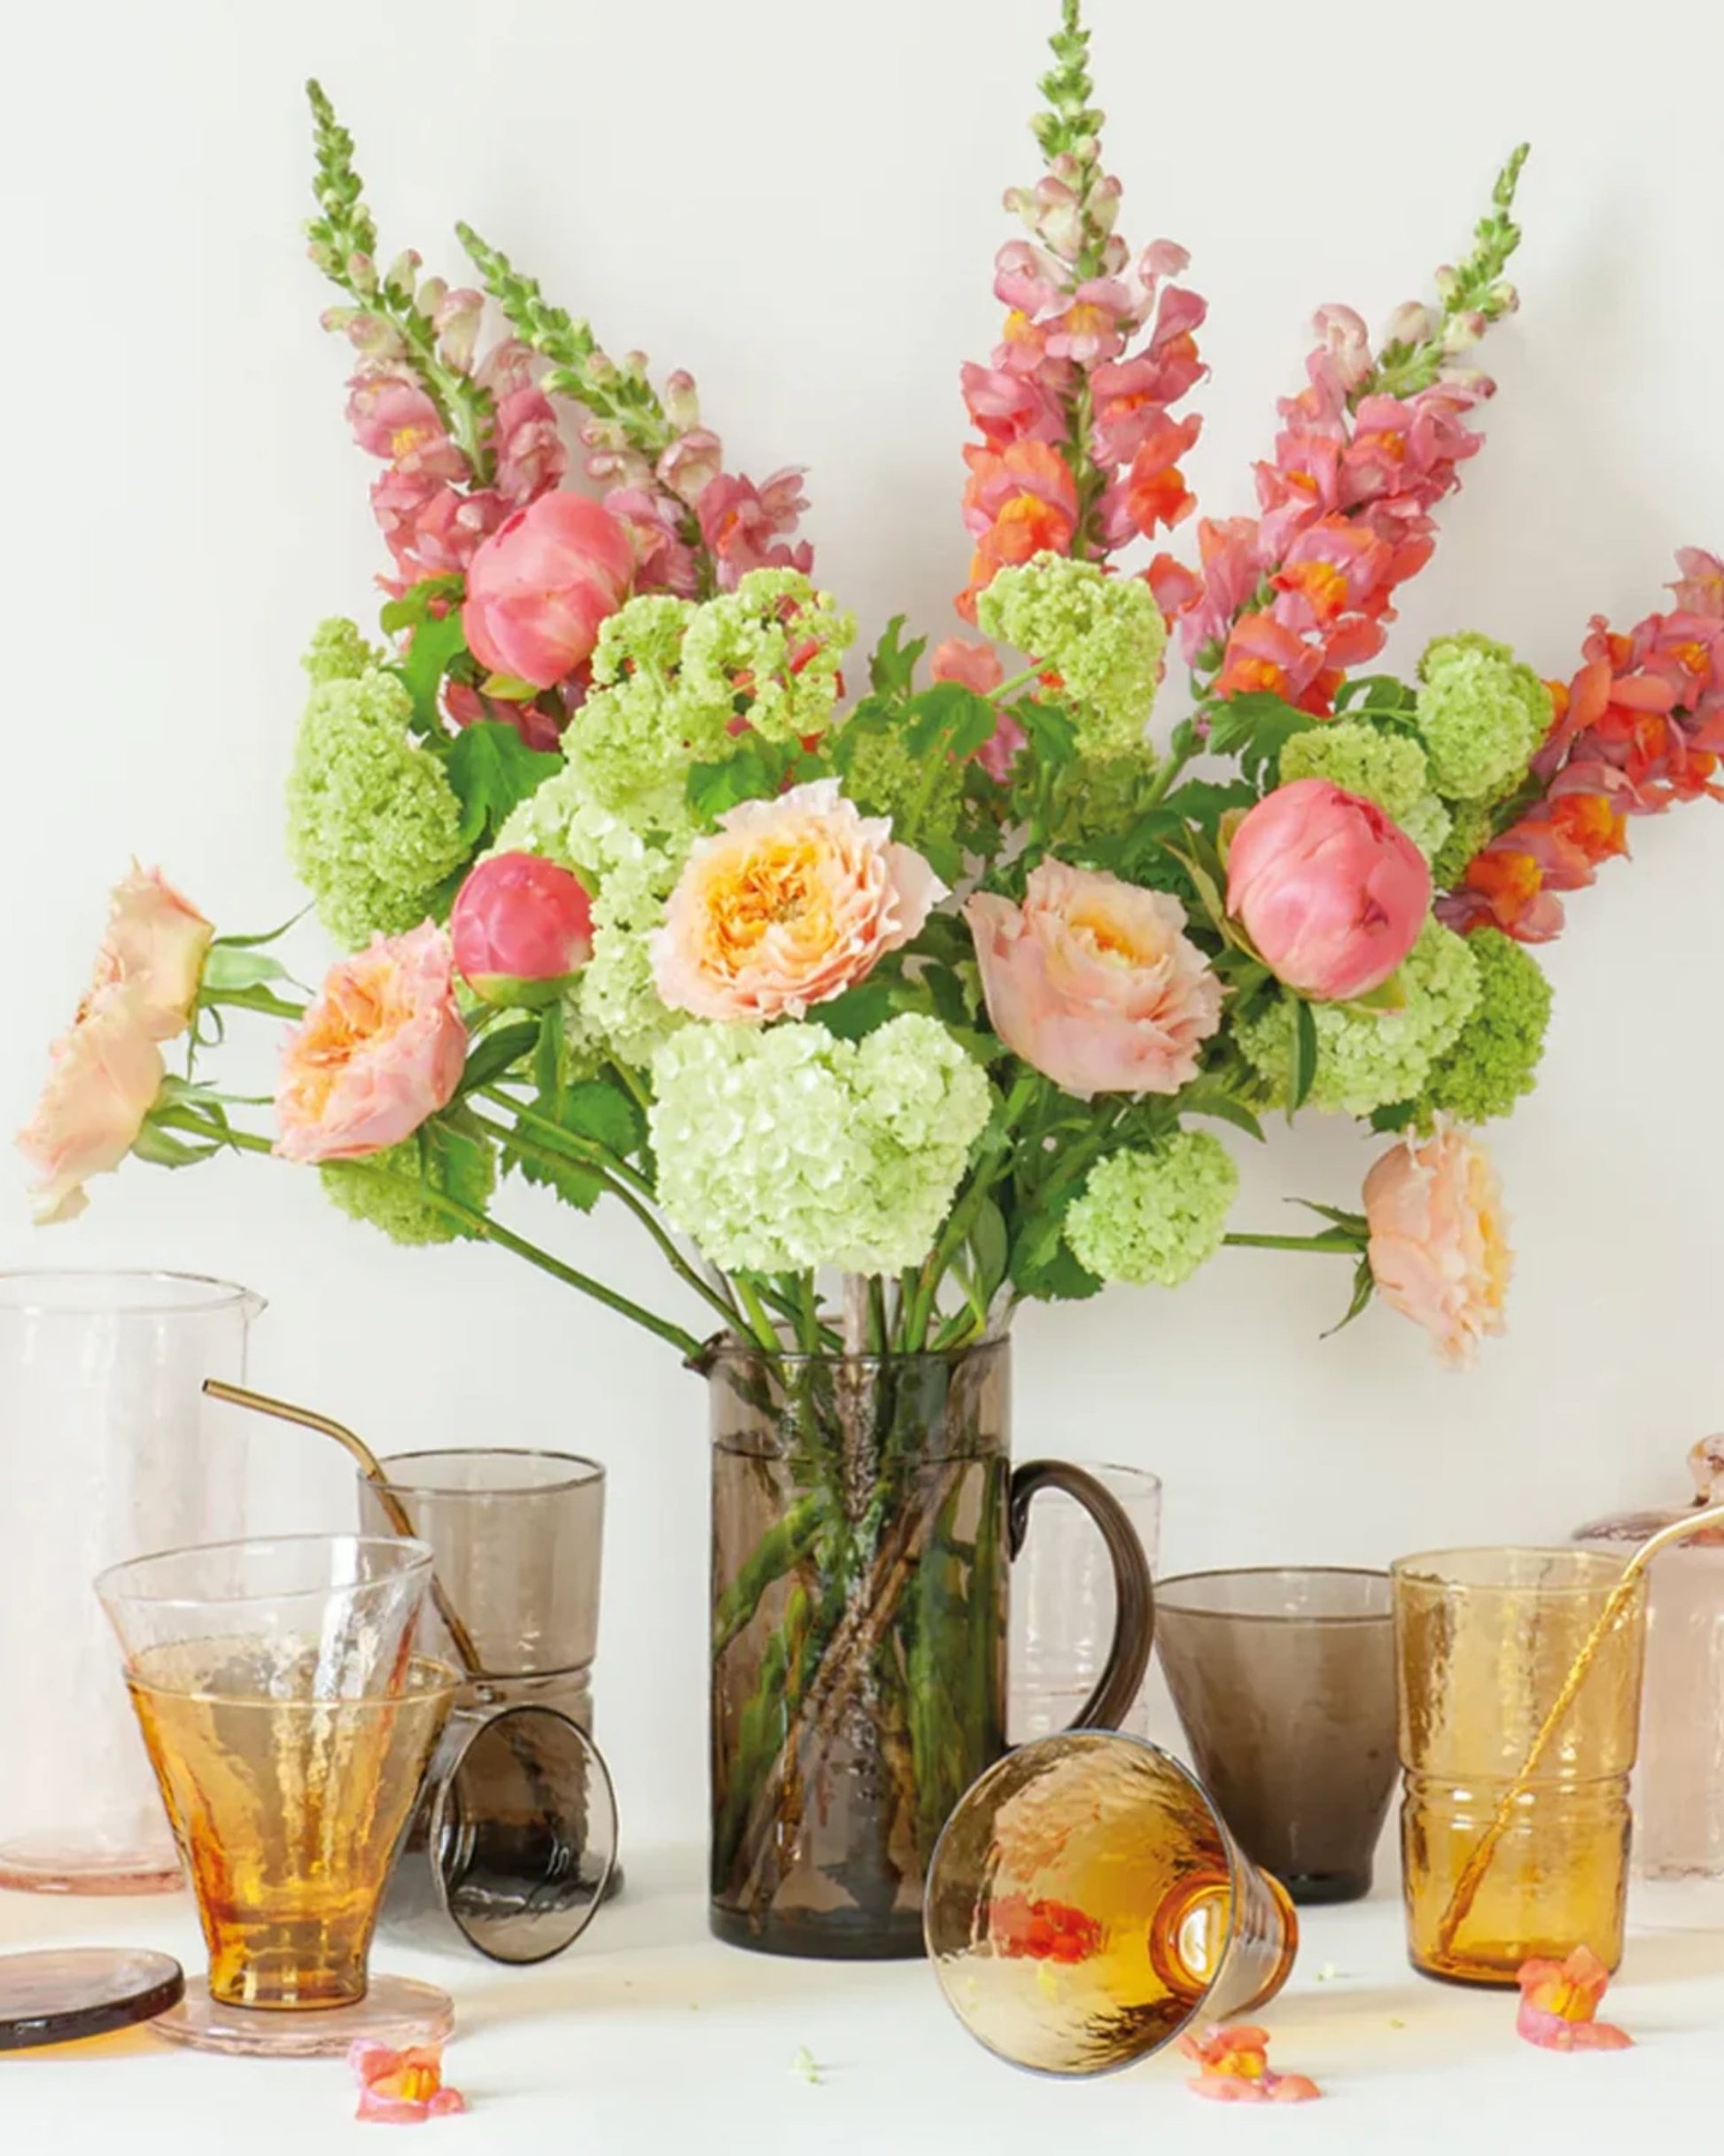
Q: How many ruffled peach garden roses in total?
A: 6